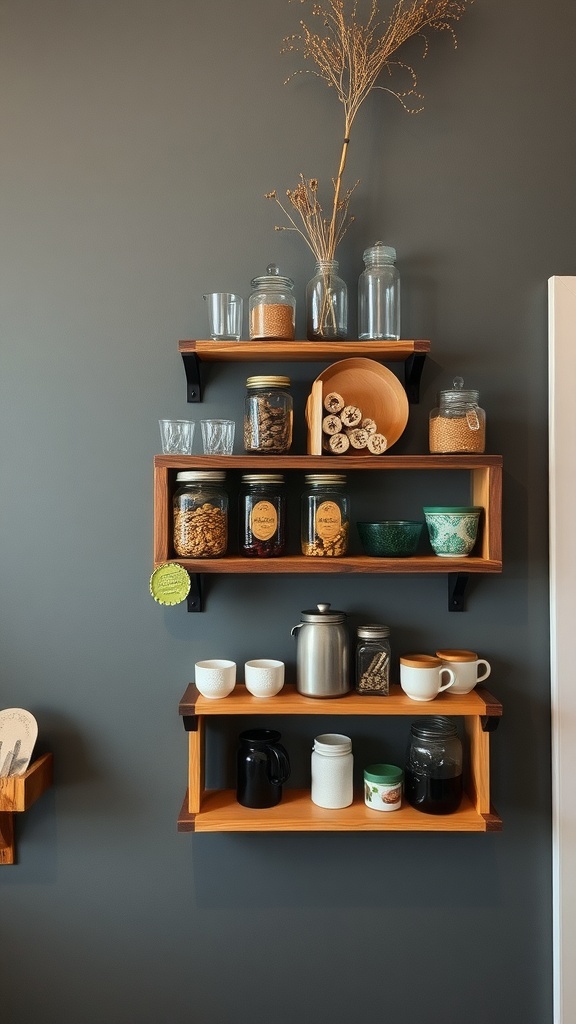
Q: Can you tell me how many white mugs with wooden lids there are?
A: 2